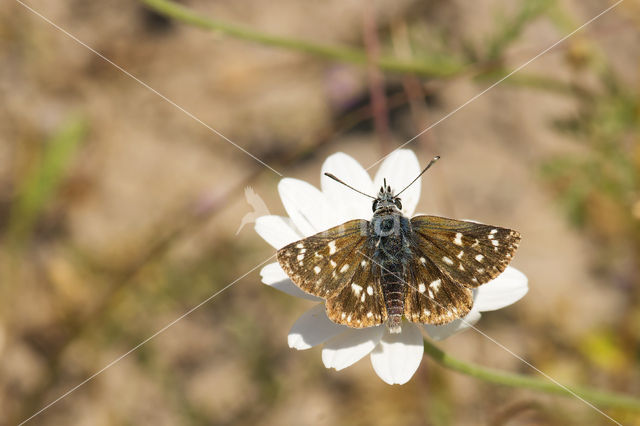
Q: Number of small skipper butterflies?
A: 1